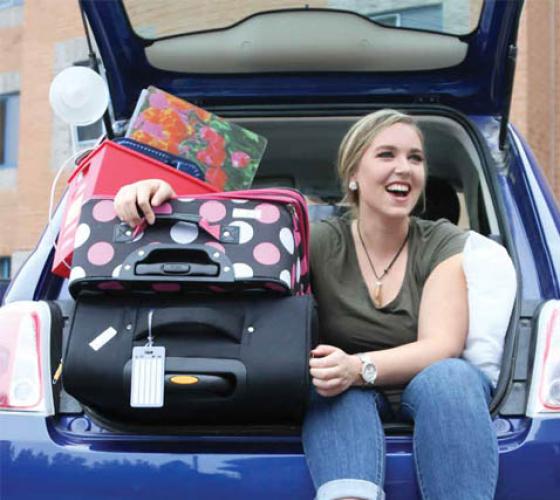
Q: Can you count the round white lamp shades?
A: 1